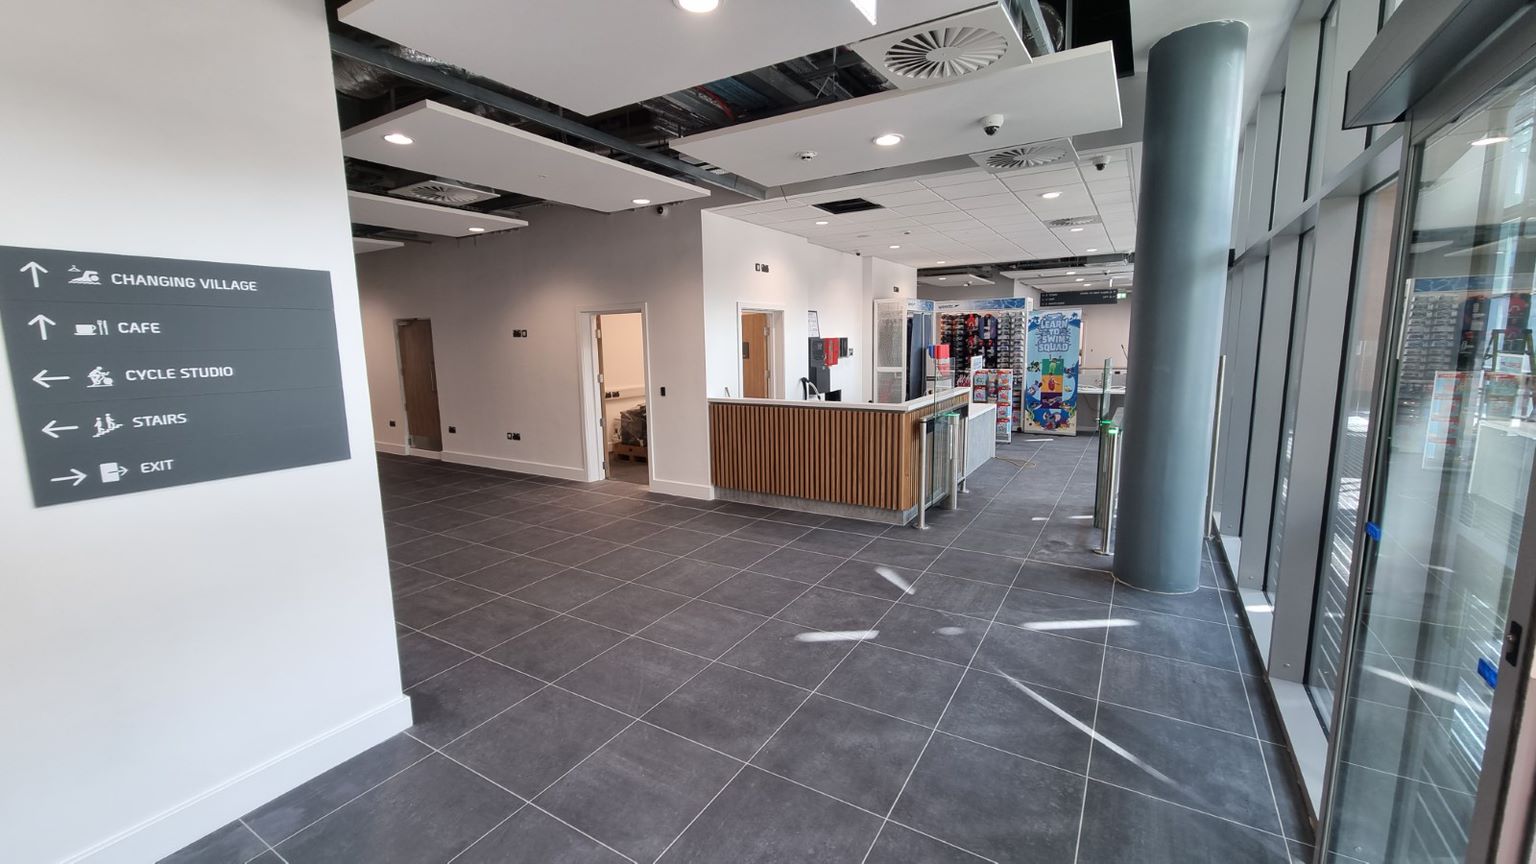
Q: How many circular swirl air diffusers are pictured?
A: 4